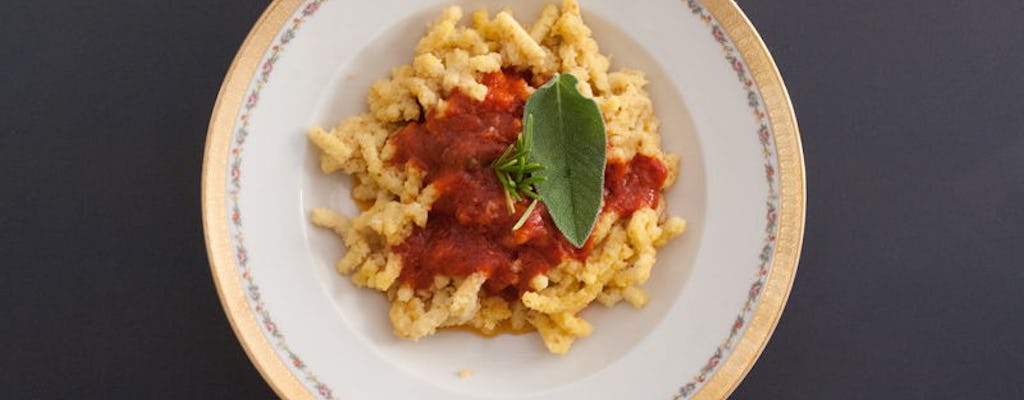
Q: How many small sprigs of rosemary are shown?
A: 1